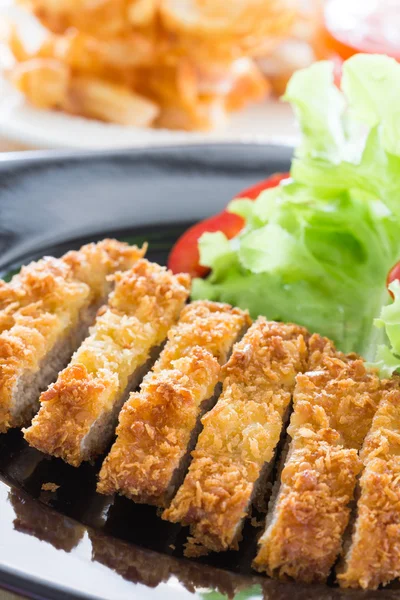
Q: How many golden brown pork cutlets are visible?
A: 6